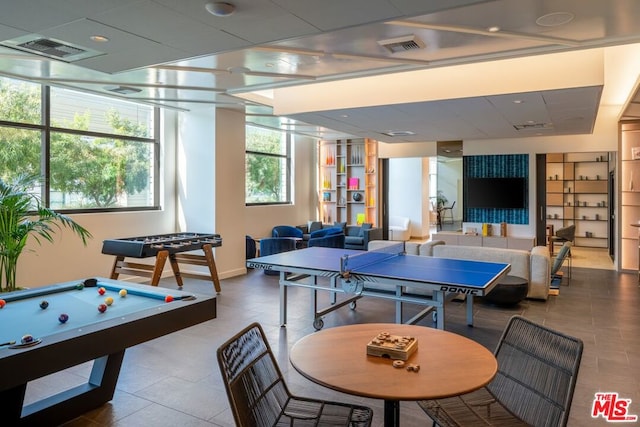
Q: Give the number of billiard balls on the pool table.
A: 10